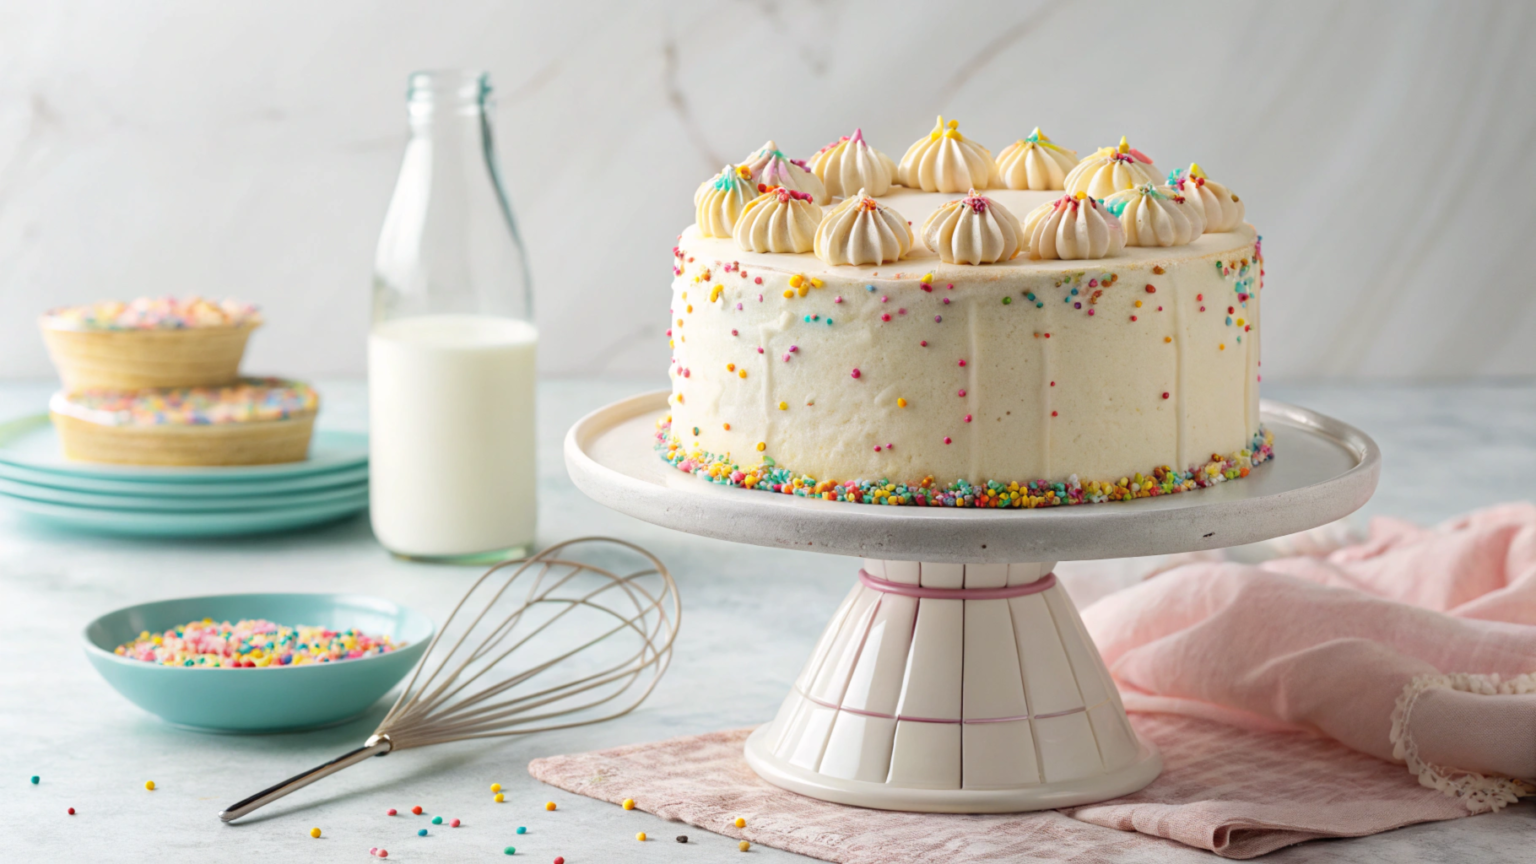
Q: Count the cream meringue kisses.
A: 12